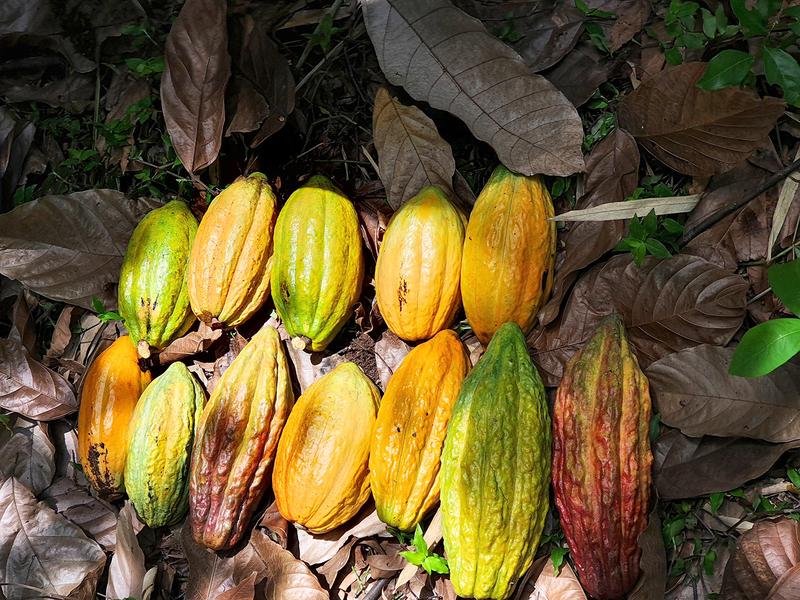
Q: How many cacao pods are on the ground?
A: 12